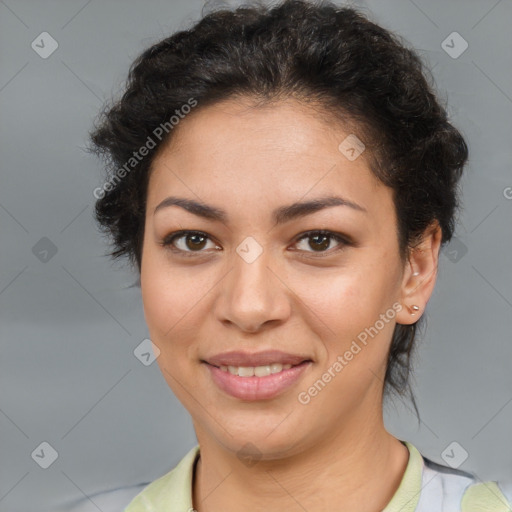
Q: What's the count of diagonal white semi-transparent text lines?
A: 2